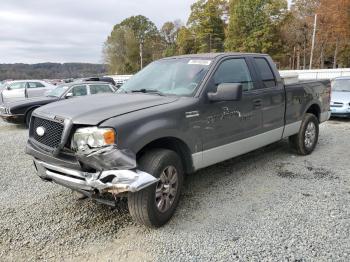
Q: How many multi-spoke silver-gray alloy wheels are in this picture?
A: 2